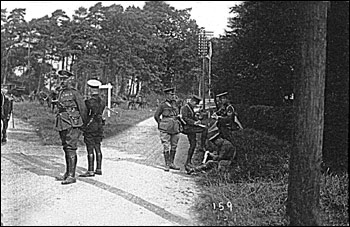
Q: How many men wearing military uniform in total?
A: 6